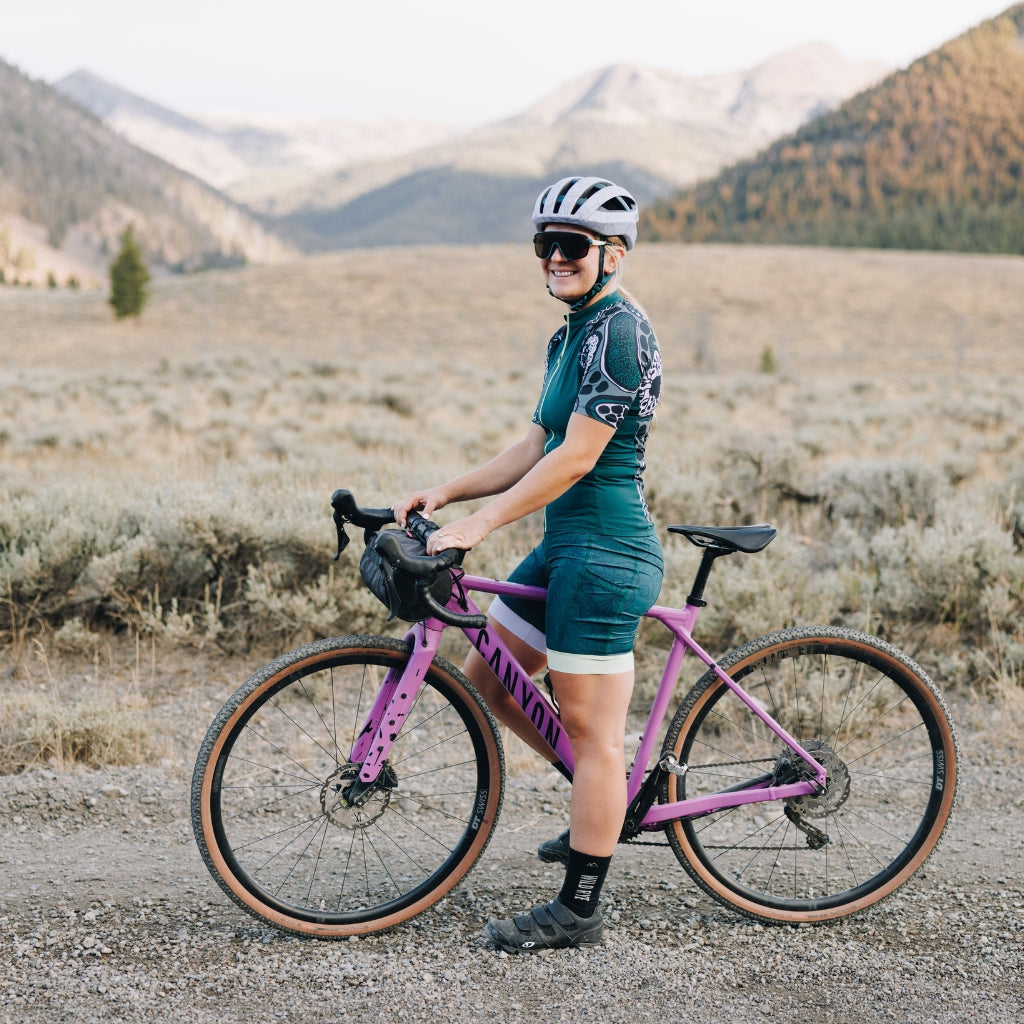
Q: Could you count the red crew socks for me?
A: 0